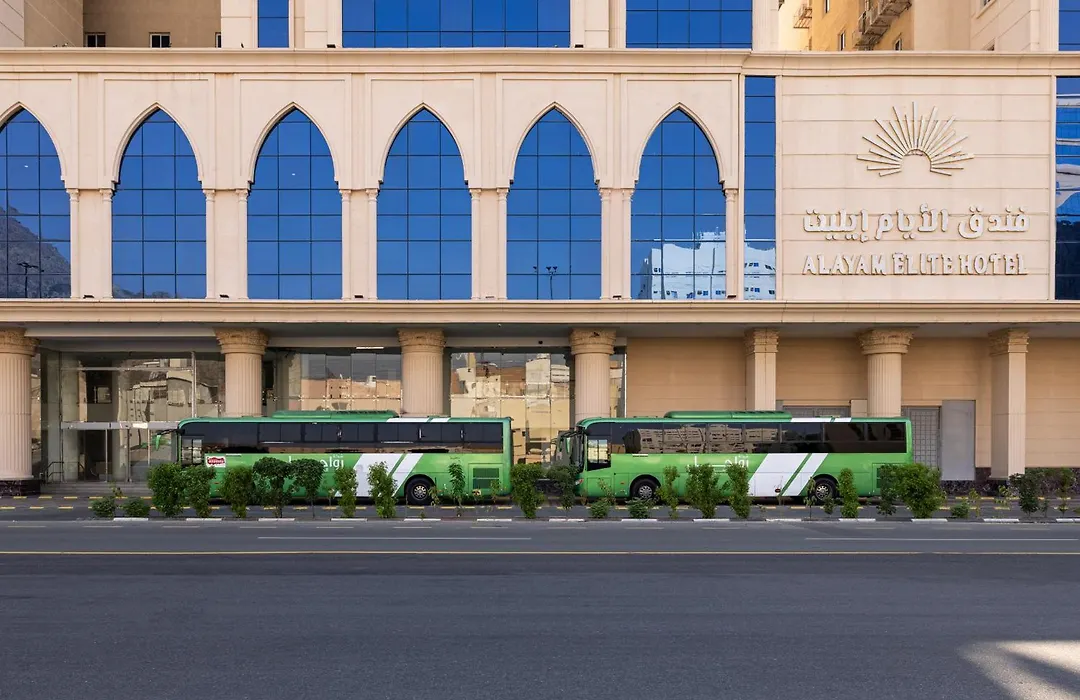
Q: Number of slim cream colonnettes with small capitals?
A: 11